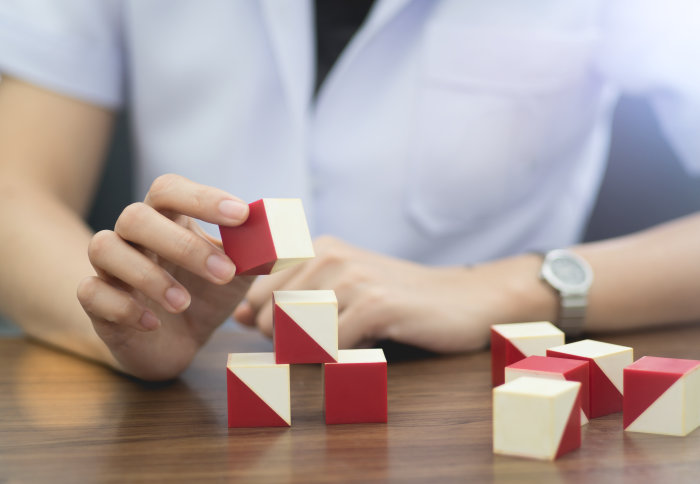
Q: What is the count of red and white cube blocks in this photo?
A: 9